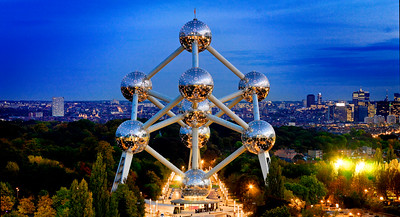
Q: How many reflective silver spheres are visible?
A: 9